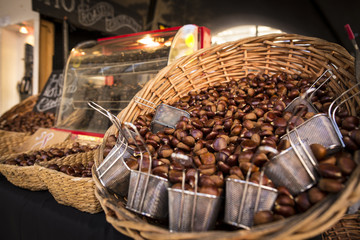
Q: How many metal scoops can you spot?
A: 8